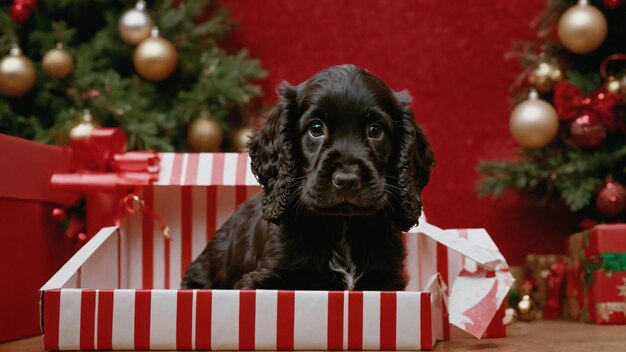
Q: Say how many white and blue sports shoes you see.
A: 0